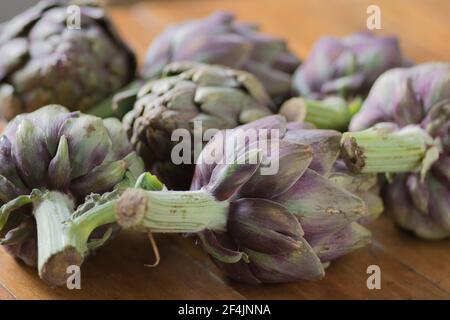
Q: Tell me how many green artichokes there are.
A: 2